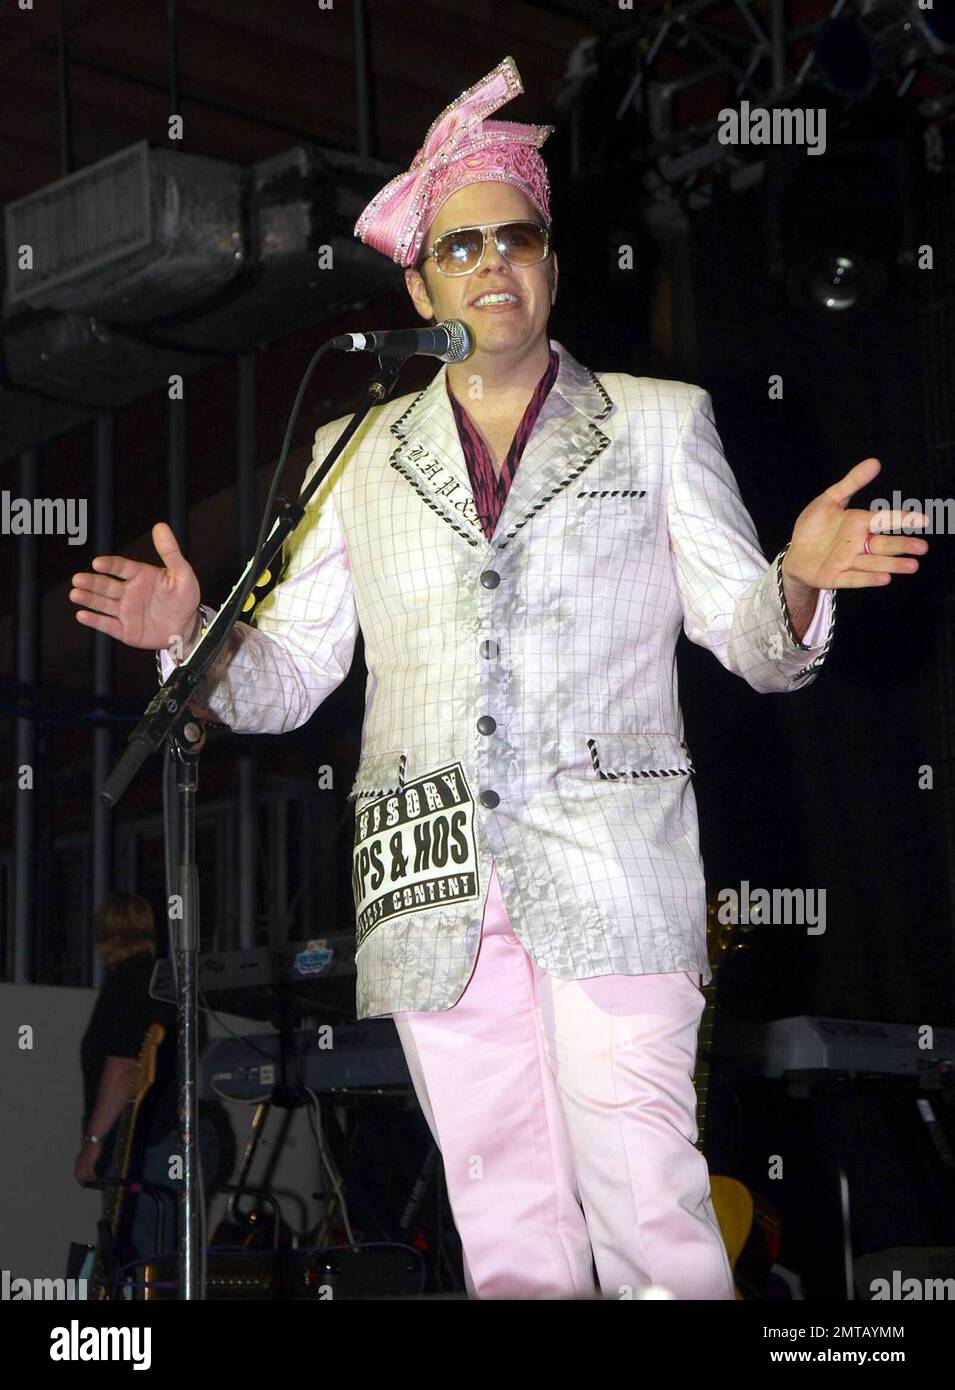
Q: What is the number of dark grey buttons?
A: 4